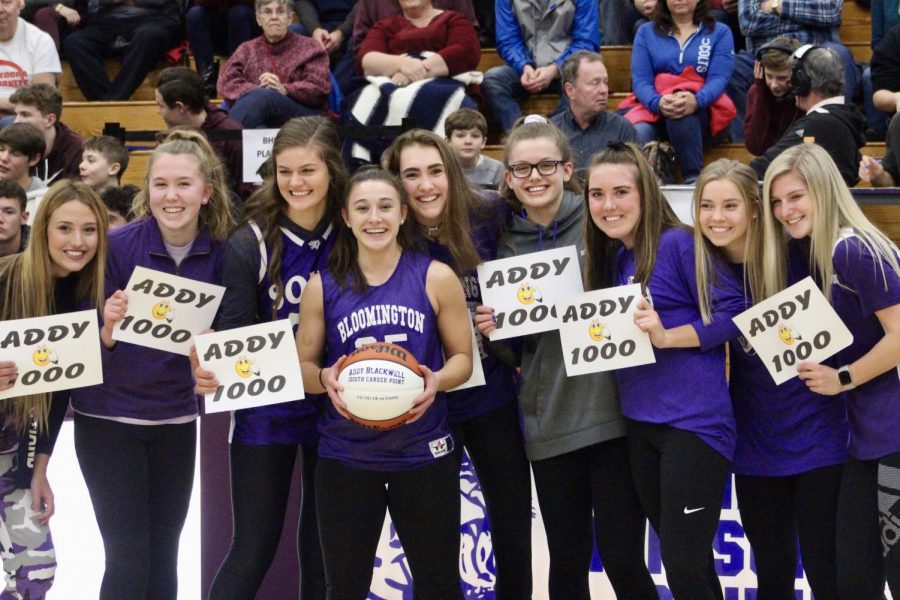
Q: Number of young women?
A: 9